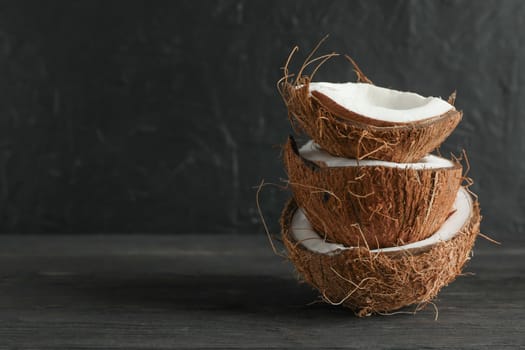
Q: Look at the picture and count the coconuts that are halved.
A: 3